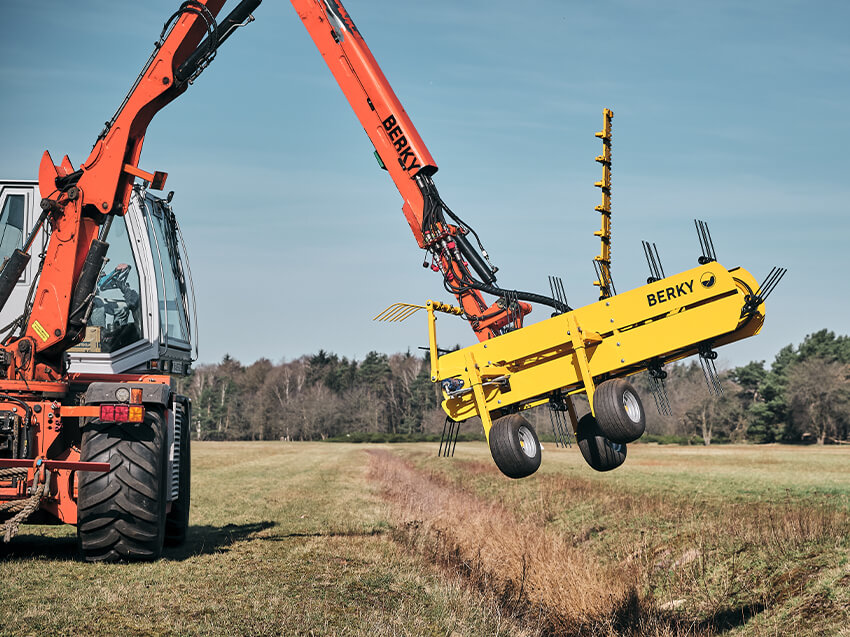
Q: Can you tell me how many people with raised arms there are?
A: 0